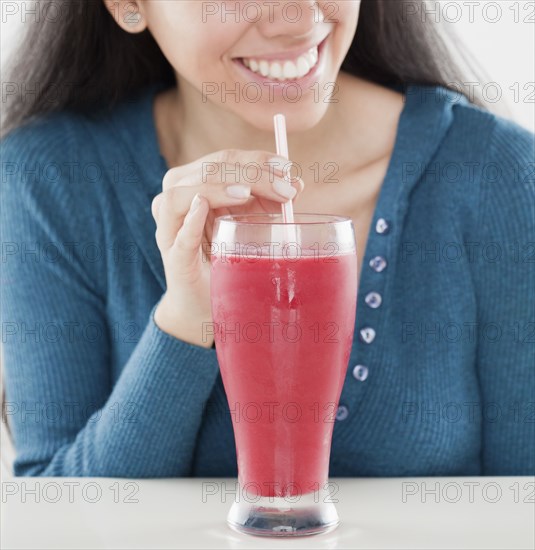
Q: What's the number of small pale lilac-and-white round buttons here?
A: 6